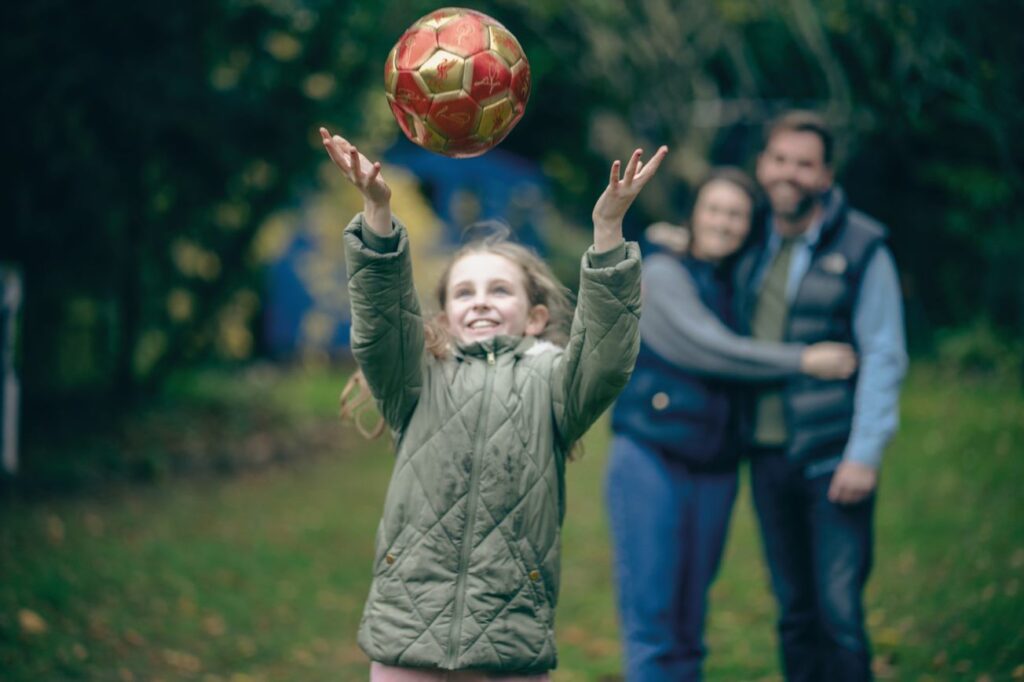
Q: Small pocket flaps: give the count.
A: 2